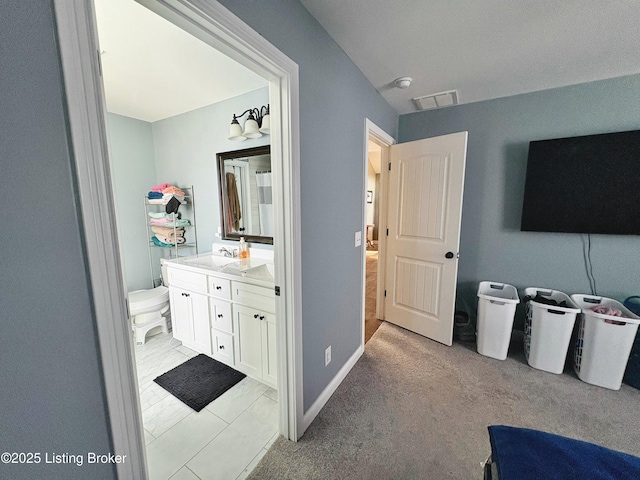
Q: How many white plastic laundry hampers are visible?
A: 3